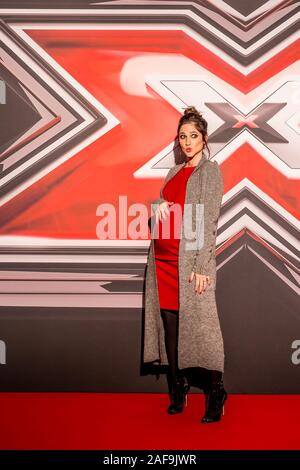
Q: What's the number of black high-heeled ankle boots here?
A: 2